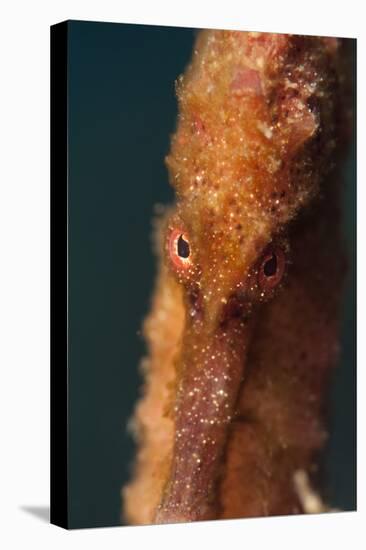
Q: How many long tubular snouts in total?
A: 1